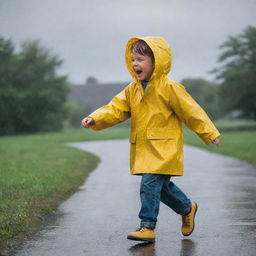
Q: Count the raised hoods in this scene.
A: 1